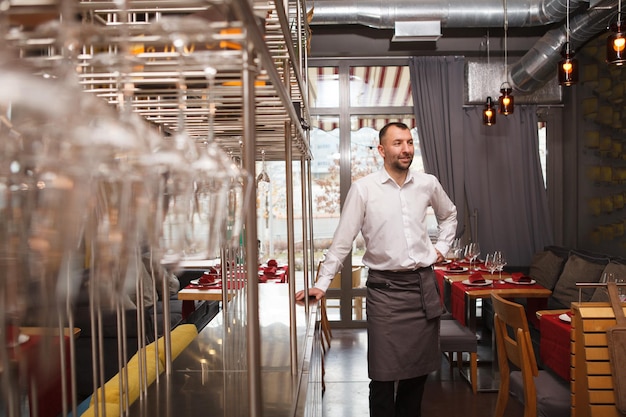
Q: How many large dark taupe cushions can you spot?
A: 3